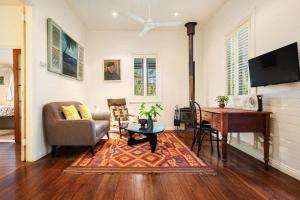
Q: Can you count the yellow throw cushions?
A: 2